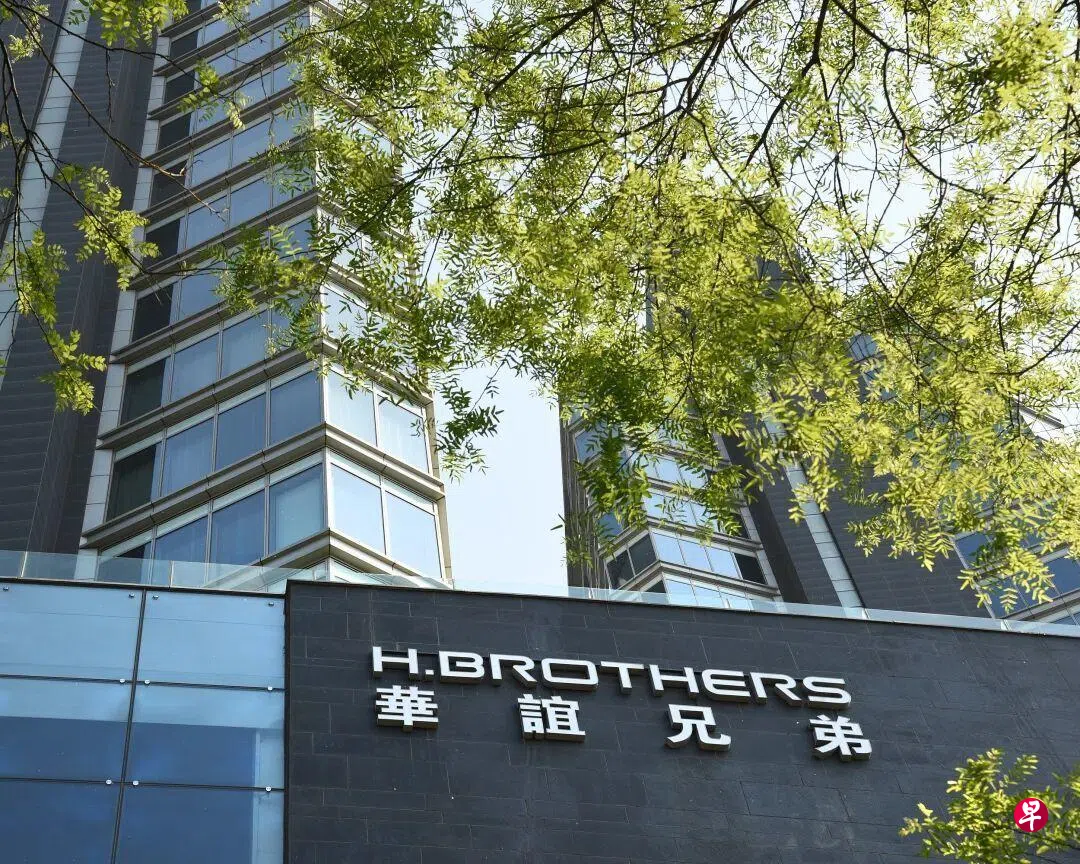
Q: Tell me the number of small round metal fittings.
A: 10